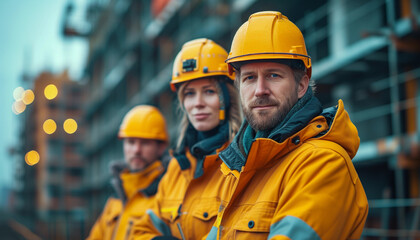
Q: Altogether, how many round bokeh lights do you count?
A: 7